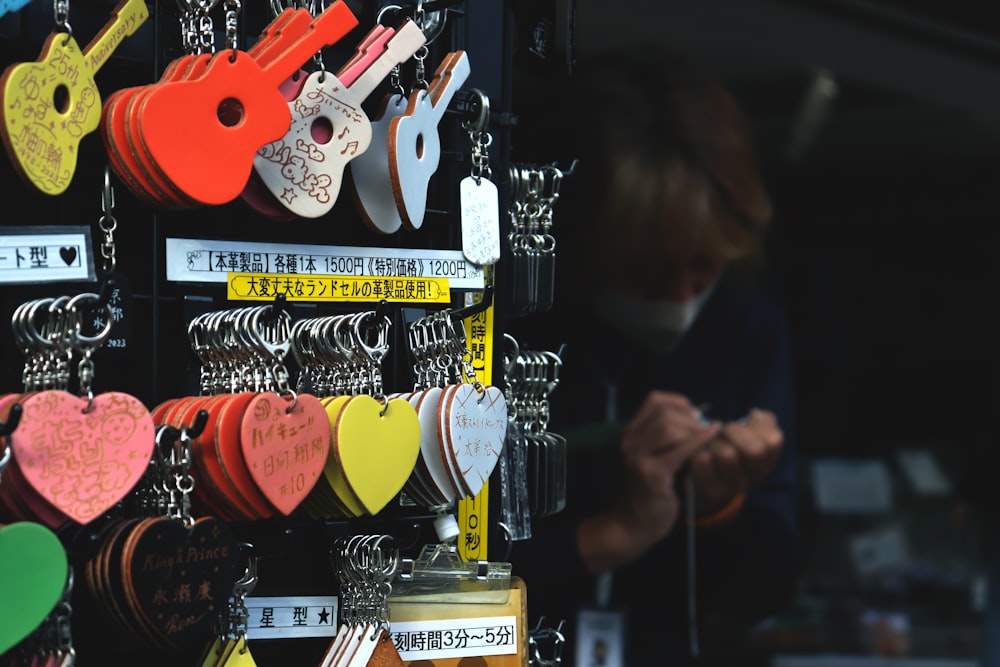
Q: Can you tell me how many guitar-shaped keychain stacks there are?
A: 4